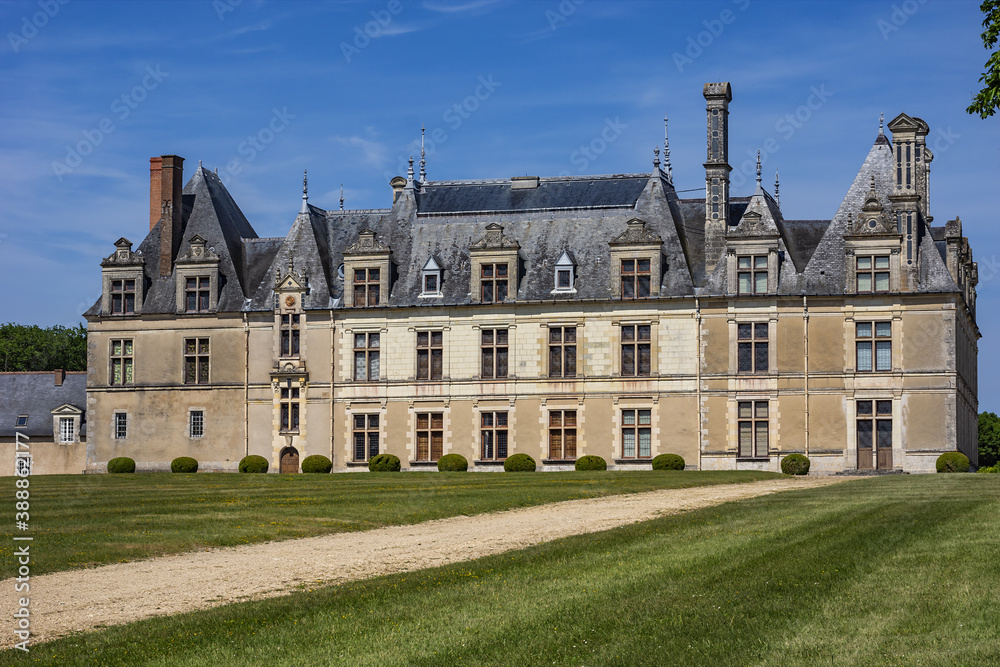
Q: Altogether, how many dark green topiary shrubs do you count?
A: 11